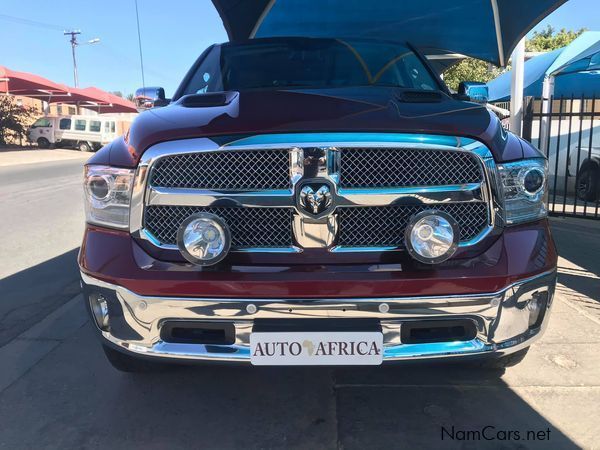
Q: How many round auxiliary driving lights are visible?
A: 2